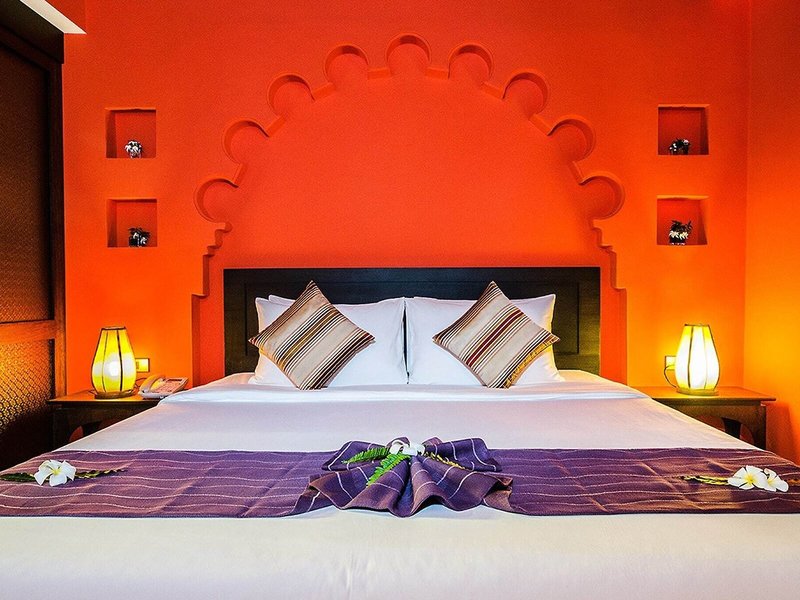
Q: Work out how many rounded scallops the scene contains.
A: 9